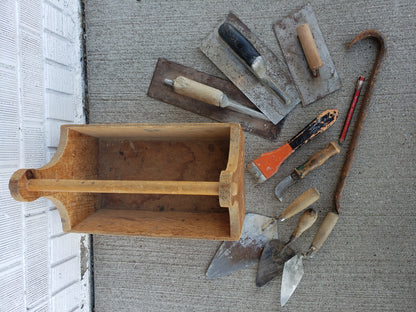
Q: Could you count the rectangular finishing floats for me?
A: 3